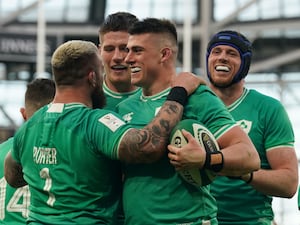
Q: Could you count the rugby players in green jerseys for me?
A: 5